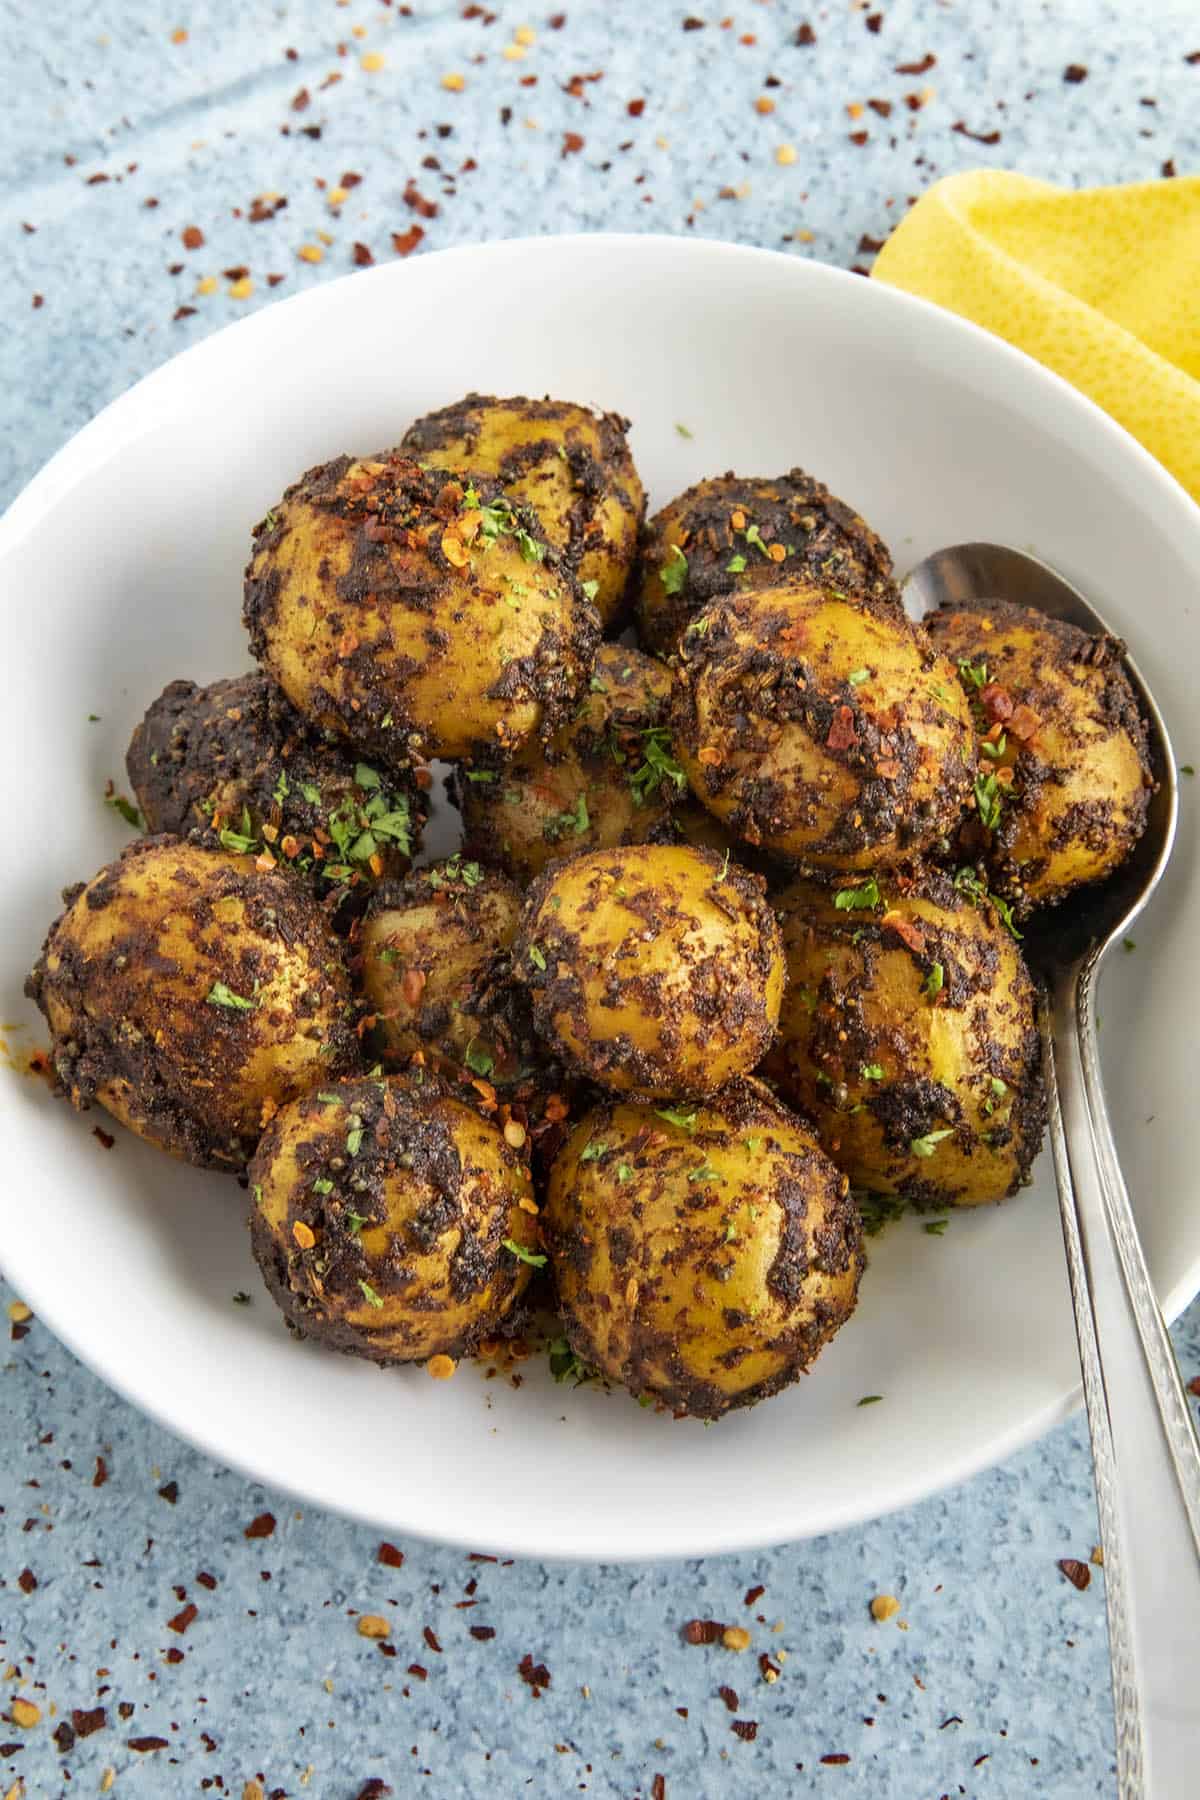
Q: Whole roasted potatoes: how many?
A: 13